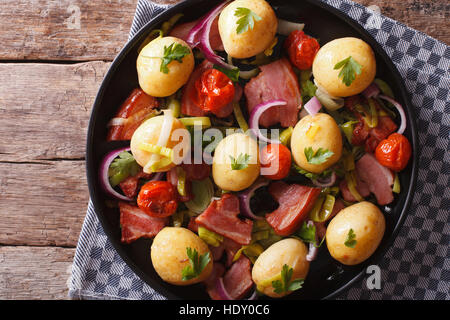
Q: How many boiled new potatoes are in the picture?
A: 9